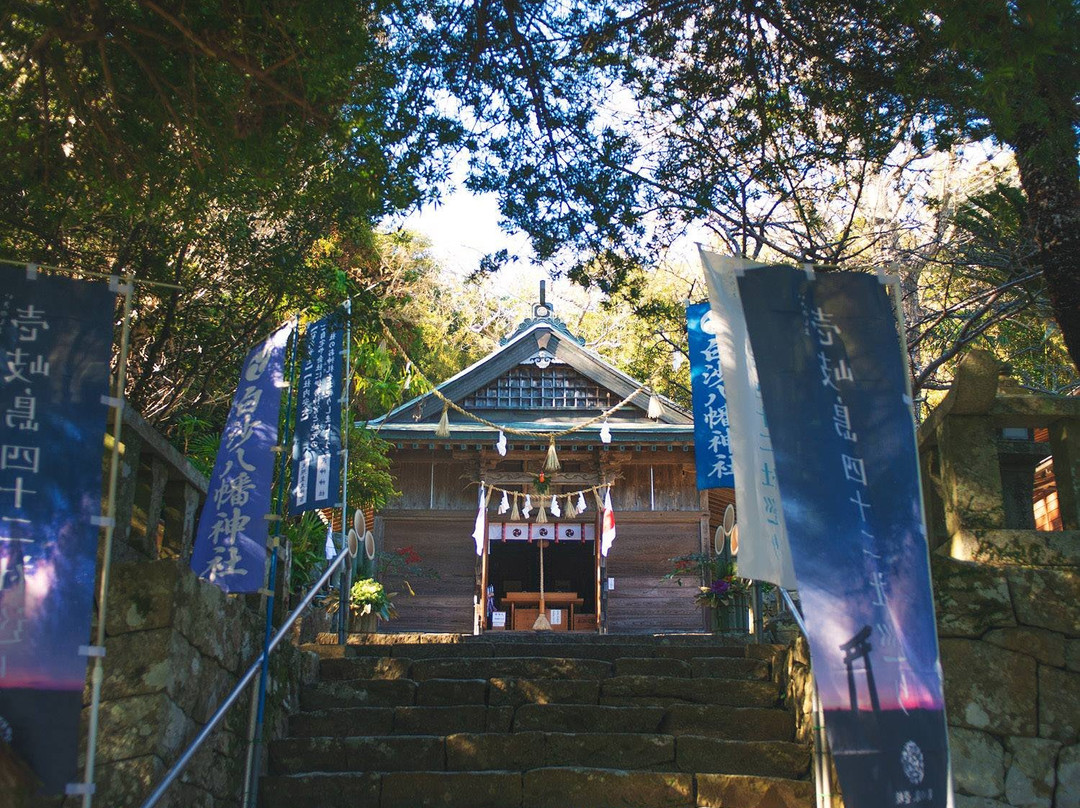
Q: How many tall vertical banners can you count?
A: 6